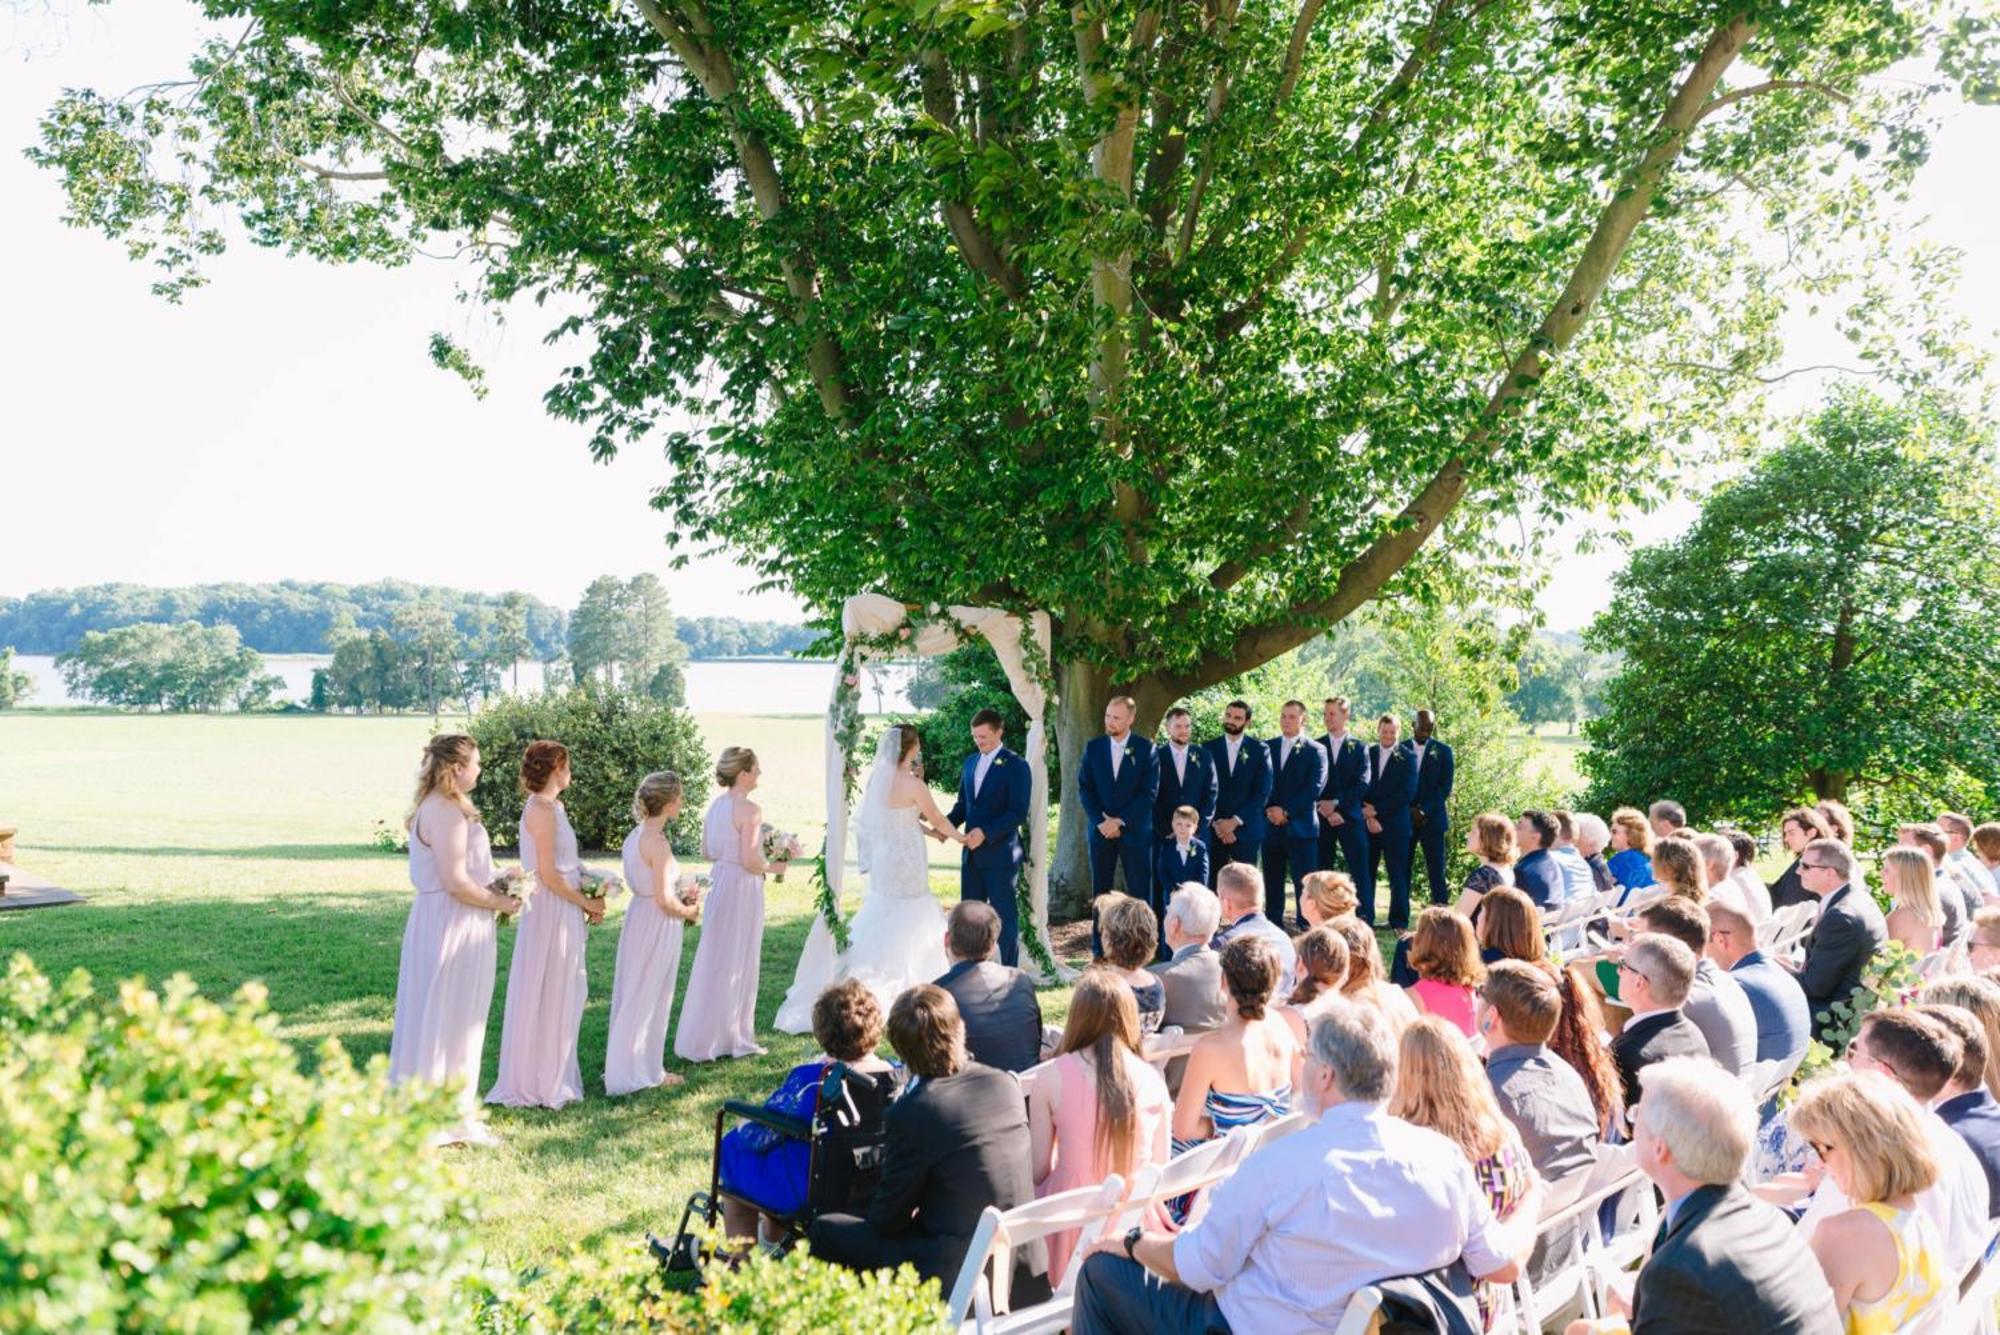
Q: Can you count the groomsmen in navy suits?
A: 7